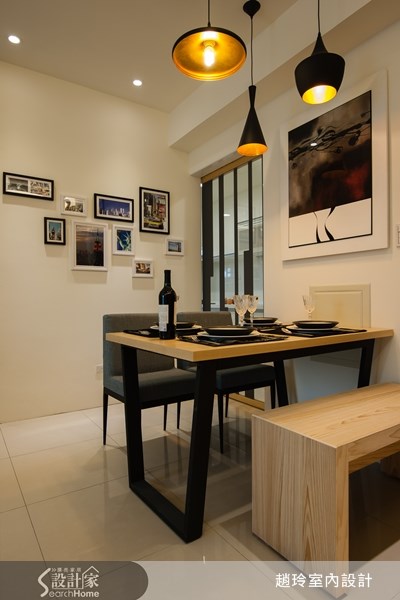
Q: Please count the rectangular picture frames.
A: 10